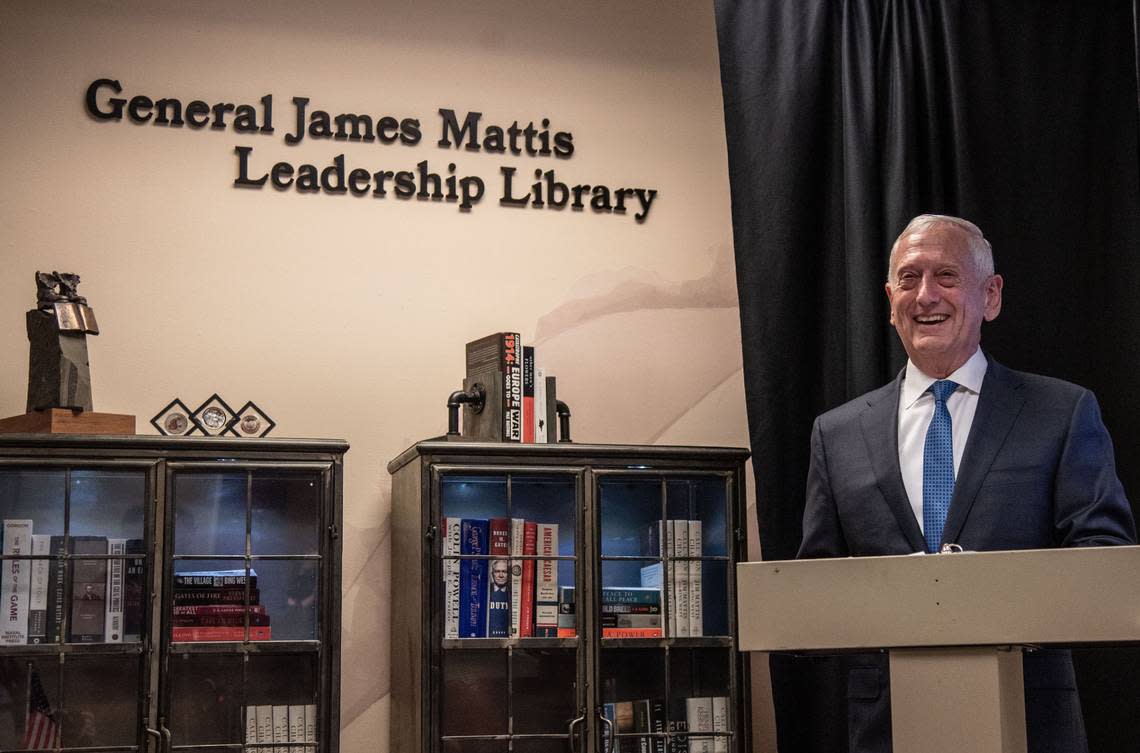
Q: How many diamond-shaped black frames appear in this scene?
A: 3